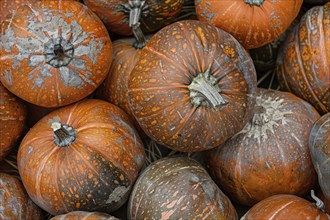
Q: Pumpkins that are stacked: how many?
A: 14